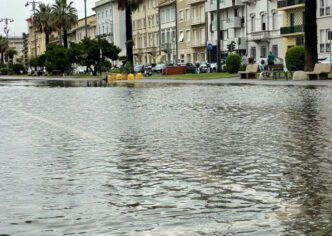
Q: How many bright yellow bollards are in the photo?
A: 4